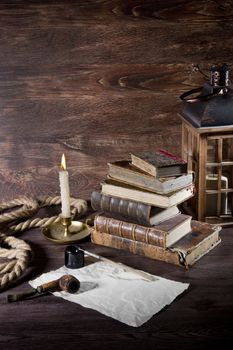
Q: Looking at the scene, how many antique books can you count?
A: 6